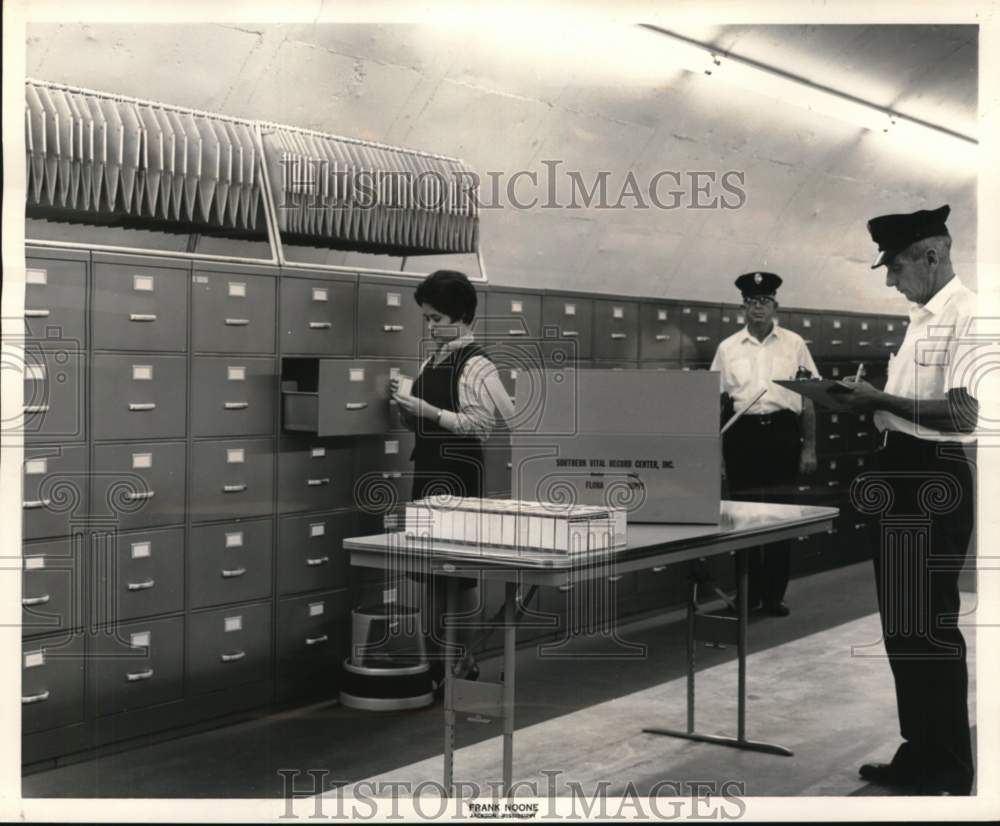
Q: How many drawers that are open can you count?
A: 1